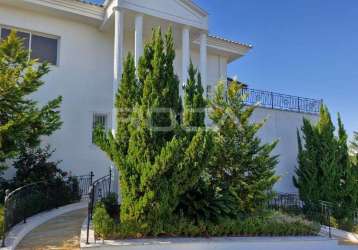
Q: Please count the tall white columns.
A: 4